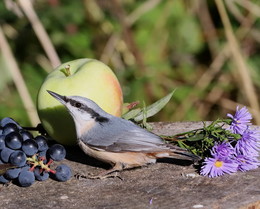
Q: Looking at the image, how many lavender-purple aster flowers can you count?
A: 5